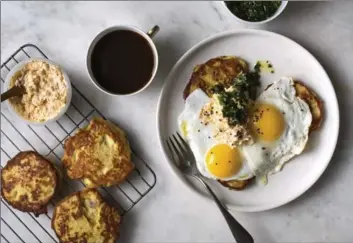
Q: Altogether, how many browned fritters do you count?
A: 6